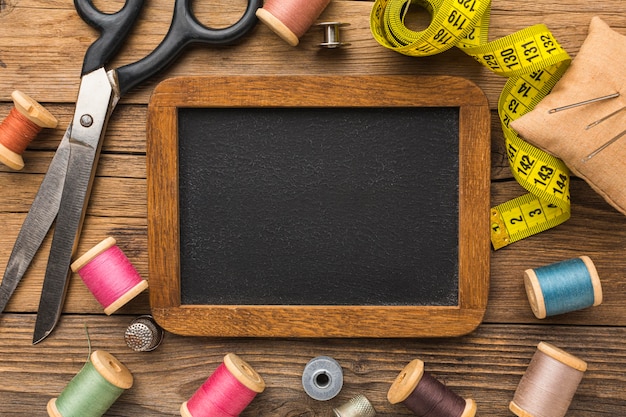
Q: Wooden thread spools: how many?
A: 8